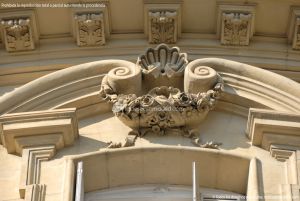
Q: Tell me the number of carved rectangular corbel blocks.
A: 5